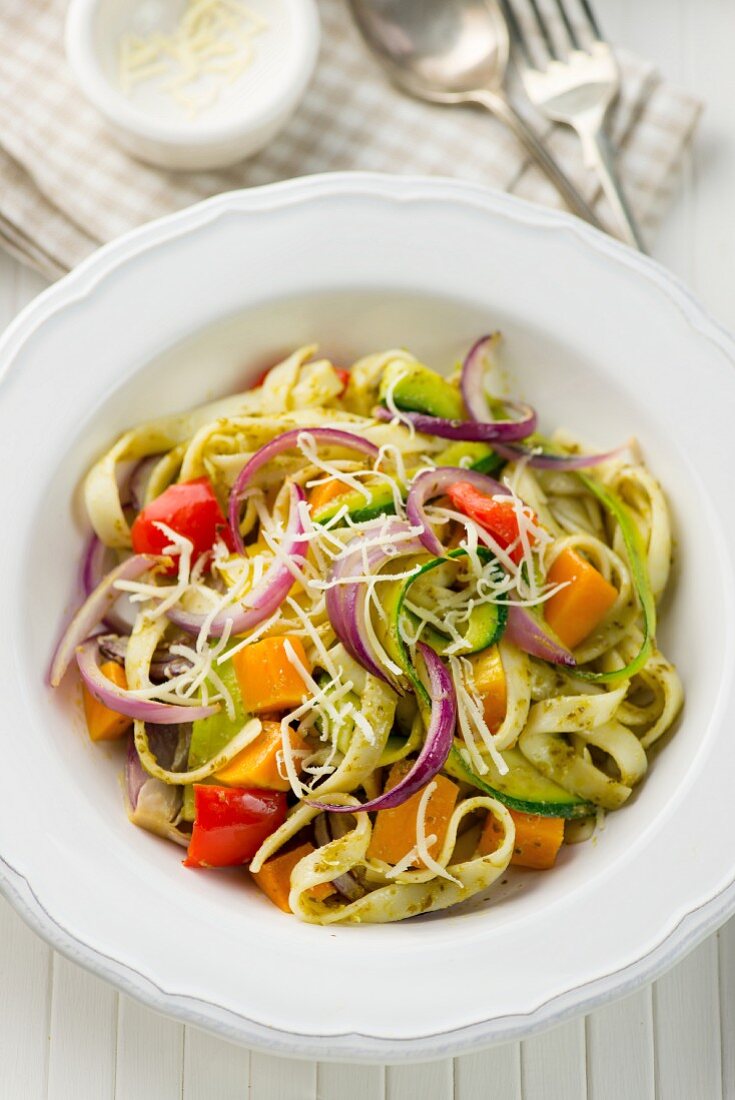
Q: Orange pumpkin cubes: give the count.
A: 9